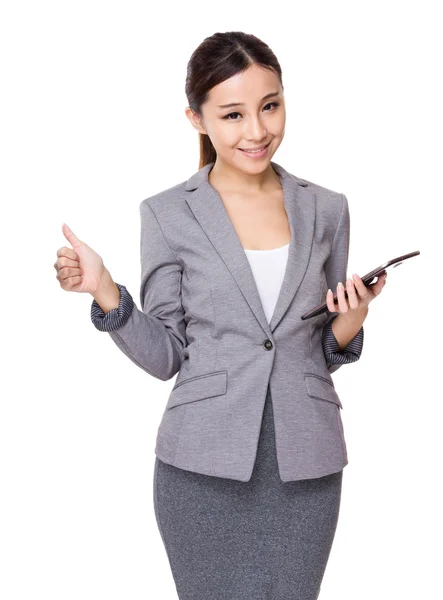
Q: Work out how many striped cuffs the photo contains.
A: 2